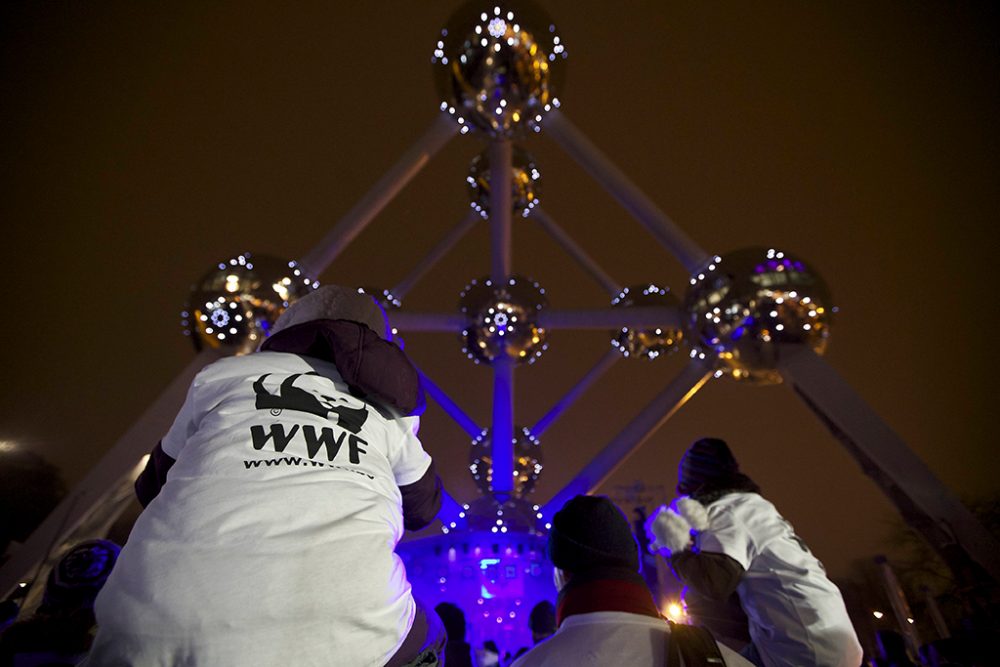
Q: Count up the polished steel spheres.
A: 9